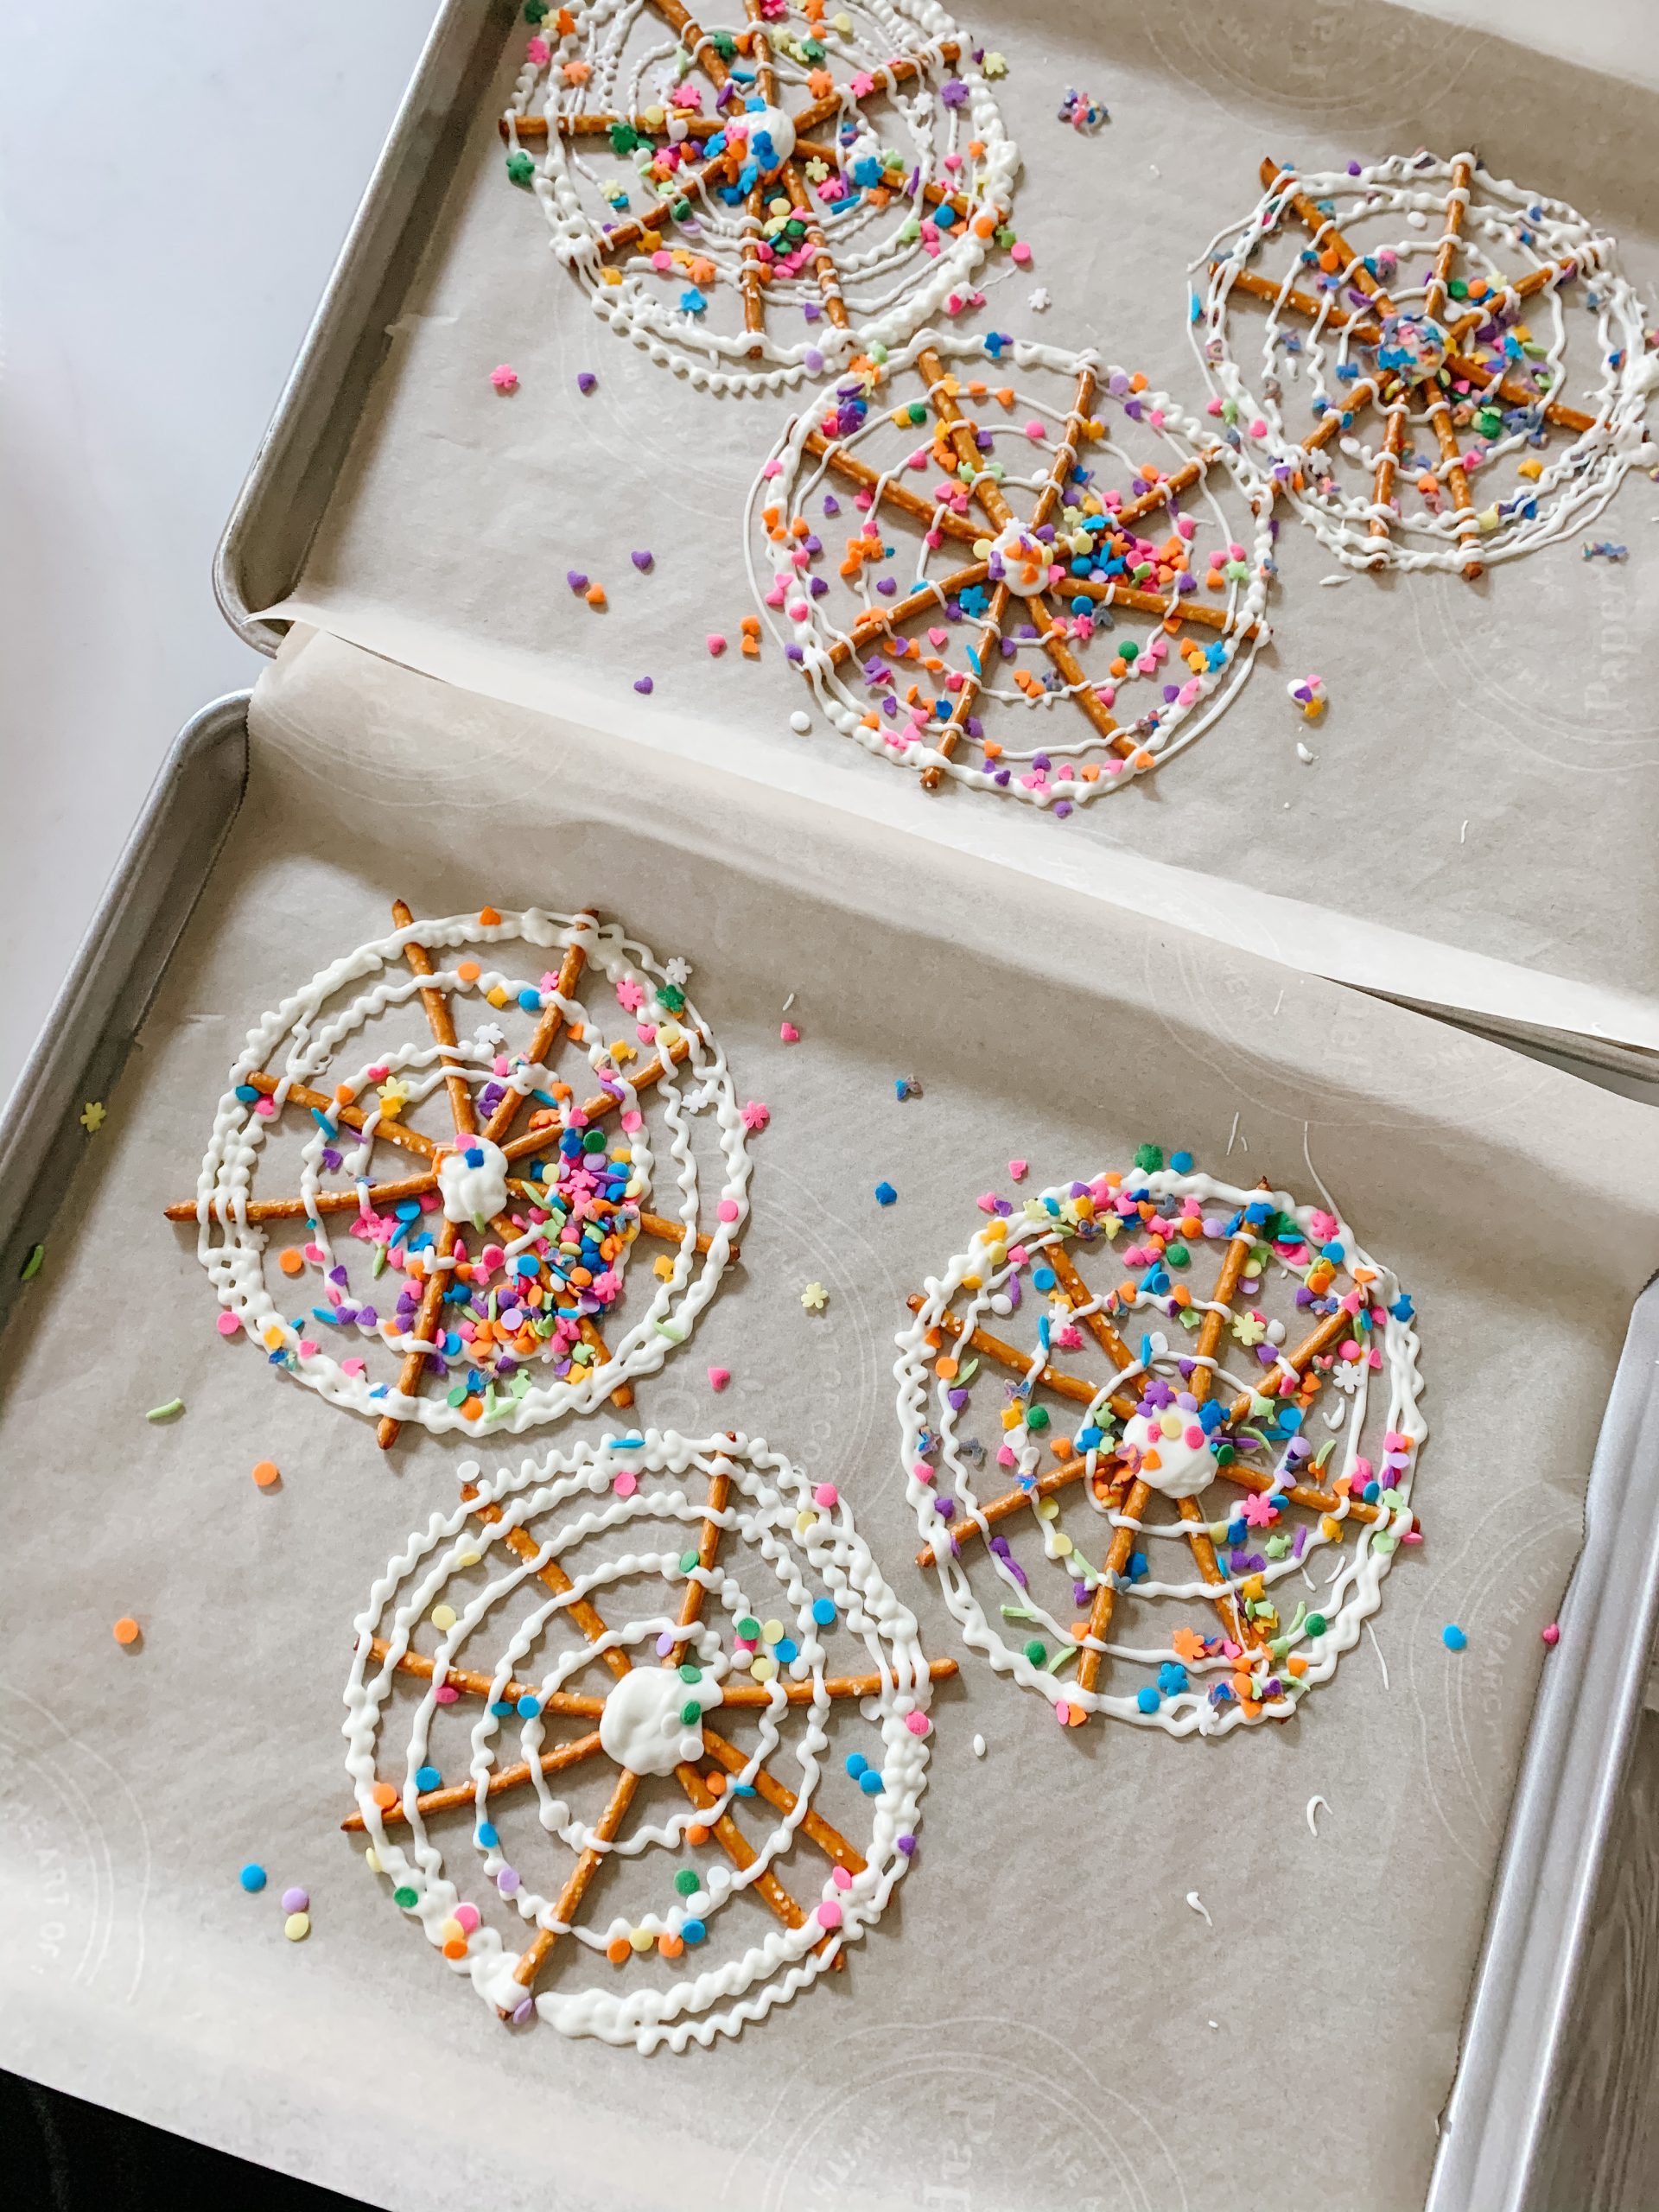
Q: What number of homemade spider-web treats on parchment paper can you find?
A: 6